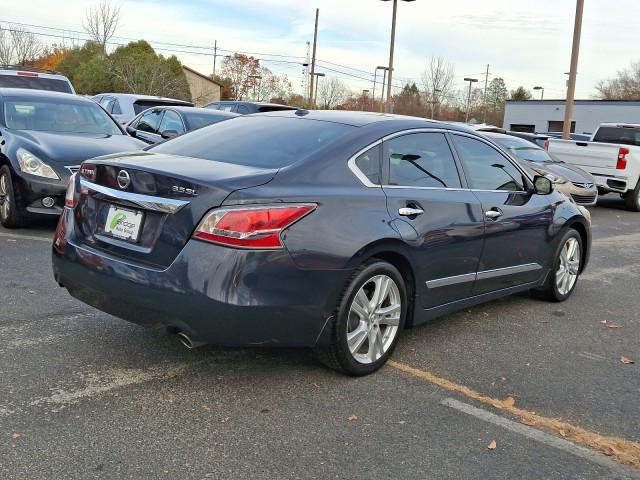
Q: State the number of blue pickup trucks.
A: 0